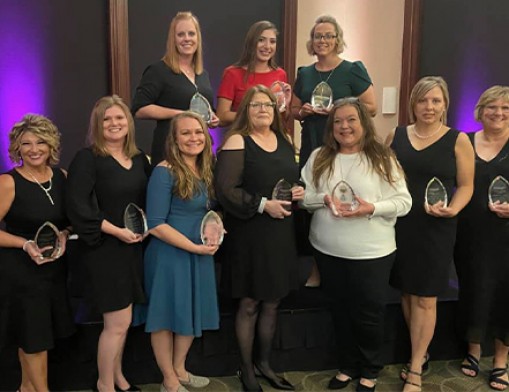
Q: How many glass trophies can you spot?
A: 10